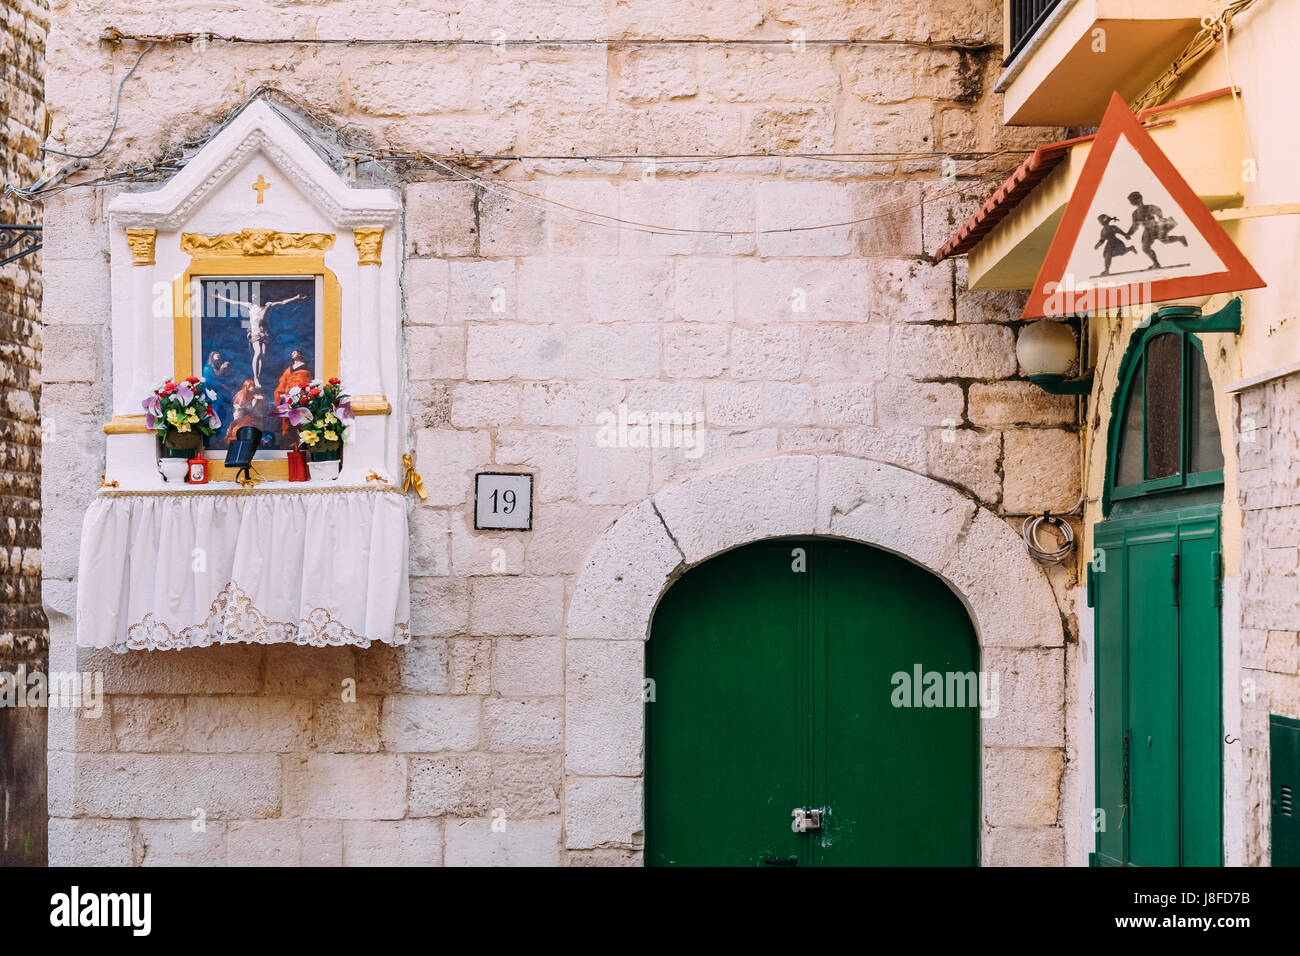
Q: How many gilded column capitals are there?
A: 2